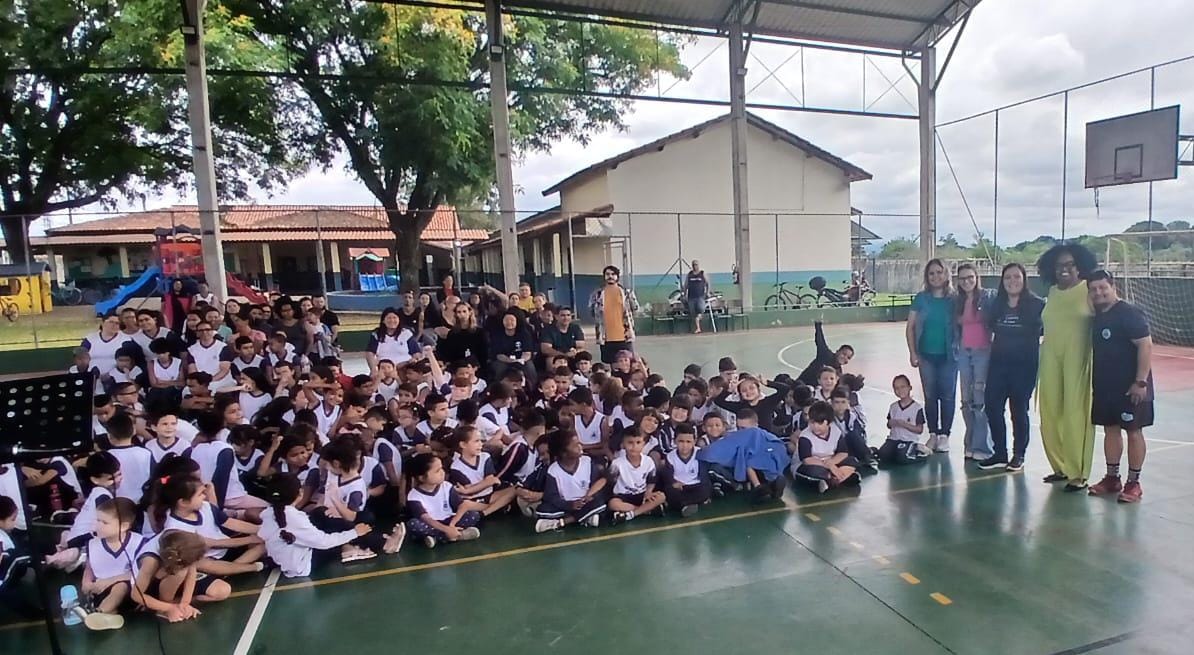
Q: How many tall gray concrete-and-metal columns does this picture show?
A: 4